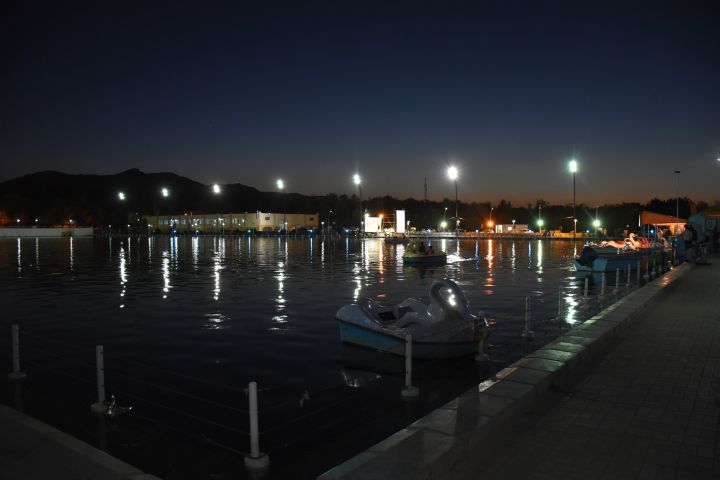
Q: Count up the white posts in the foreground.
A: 4